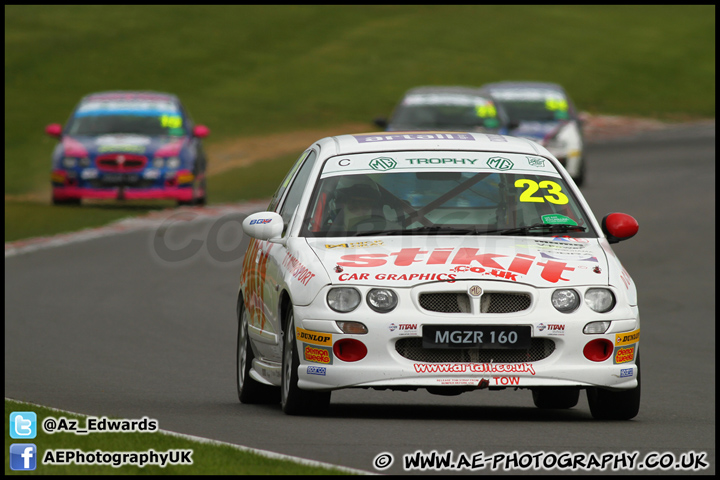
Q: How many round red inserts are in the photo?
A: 2